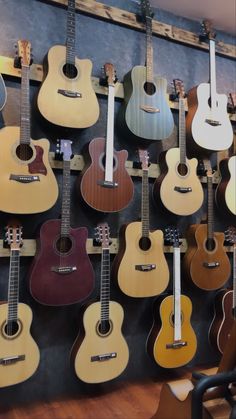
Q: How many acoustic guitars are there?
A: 15